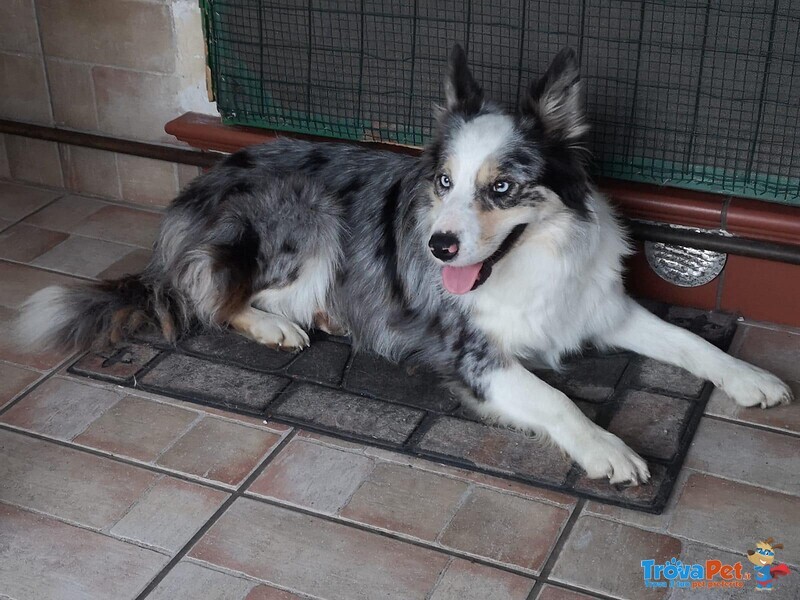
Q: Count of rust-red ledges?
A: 1